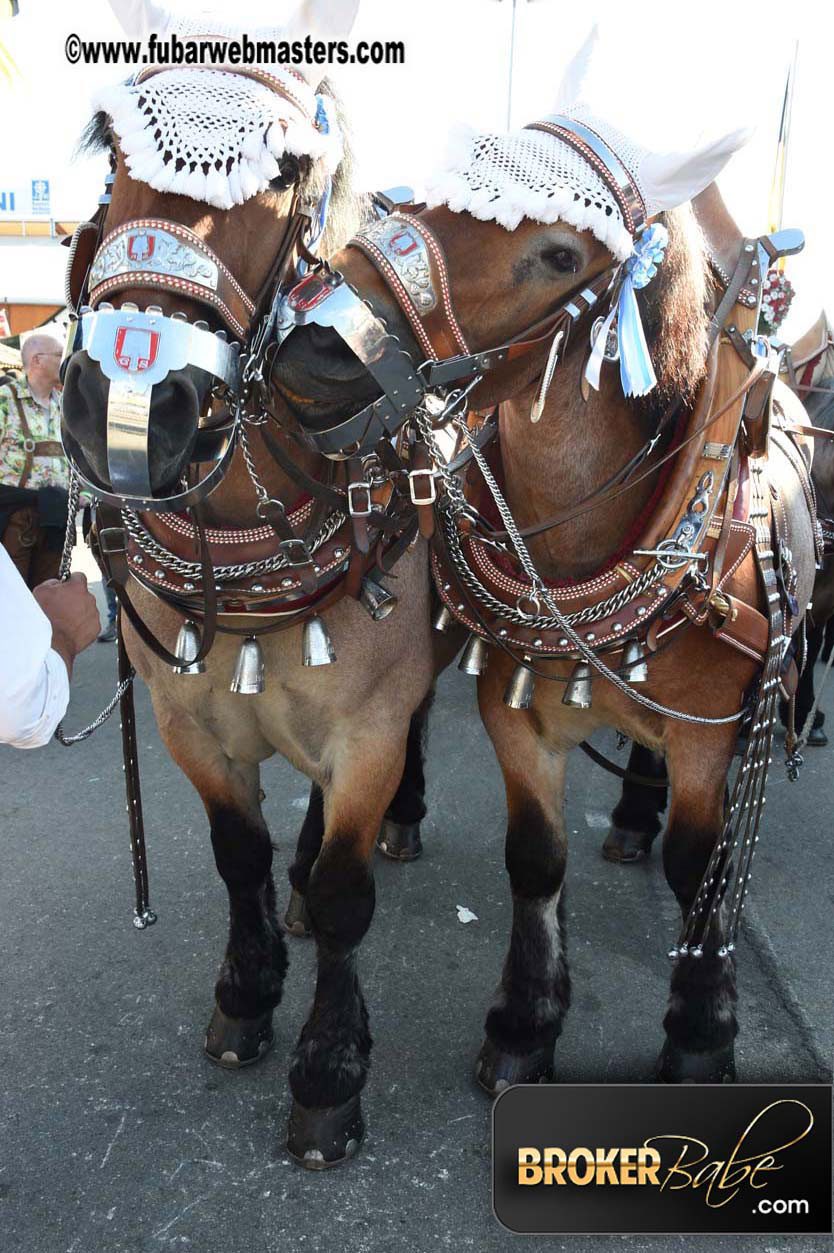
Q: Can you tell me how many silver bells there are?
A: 9